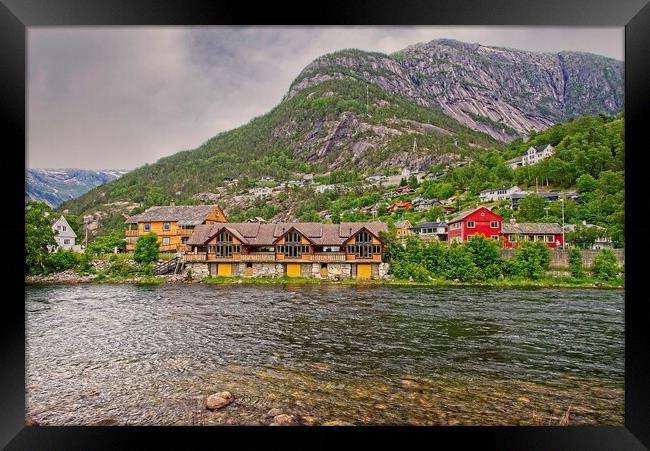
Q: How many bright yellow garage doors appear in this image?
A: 3